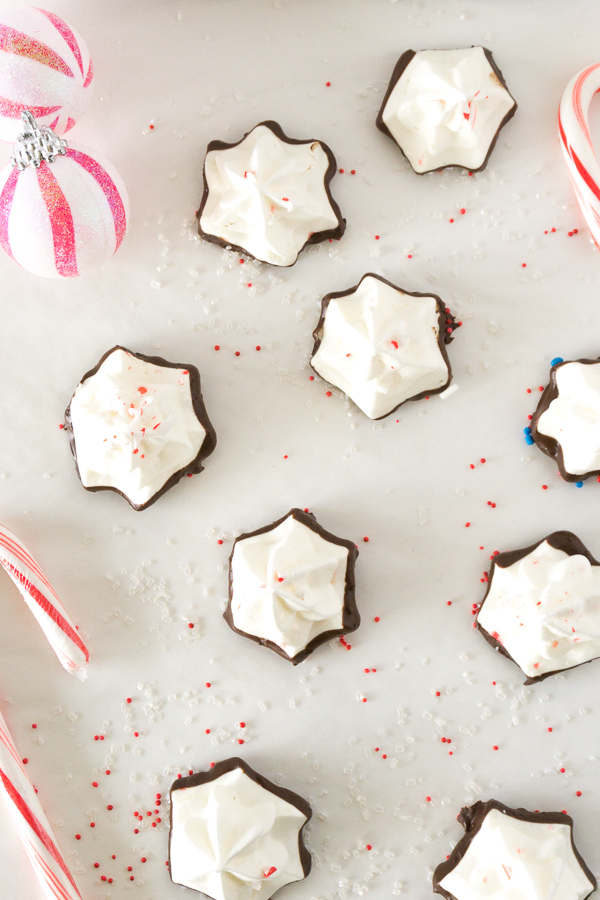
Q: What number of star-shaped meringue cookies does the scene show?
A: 9